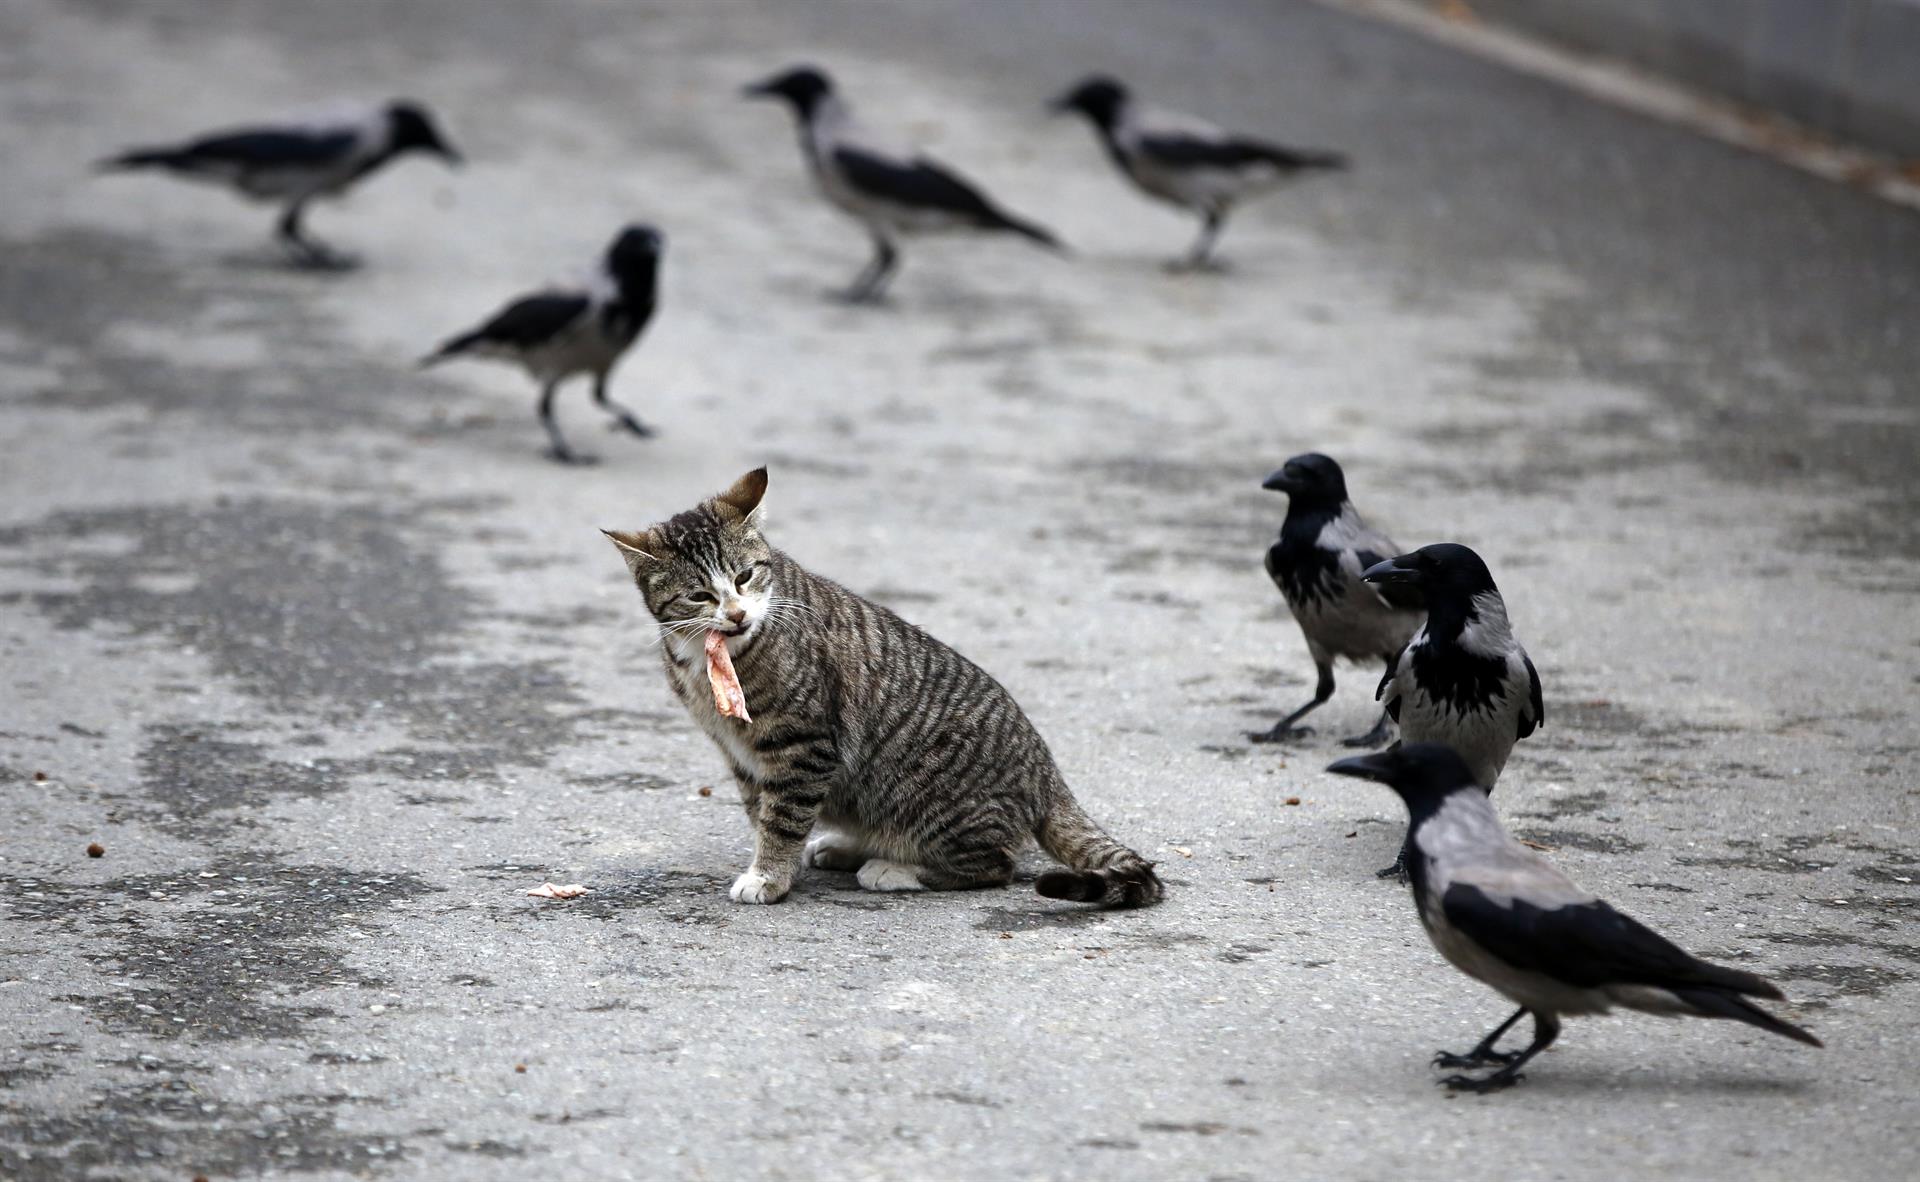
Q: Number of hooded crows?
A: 7